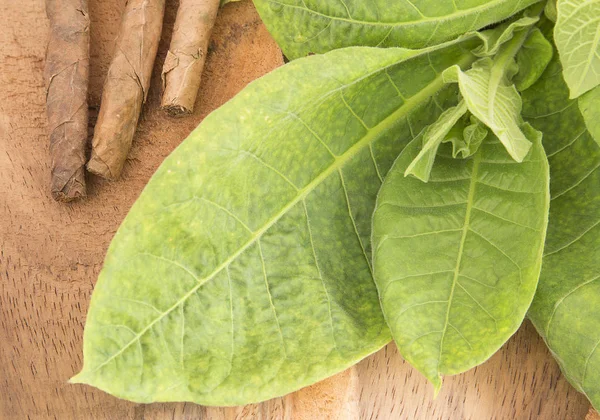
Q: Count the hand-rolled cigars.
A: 3